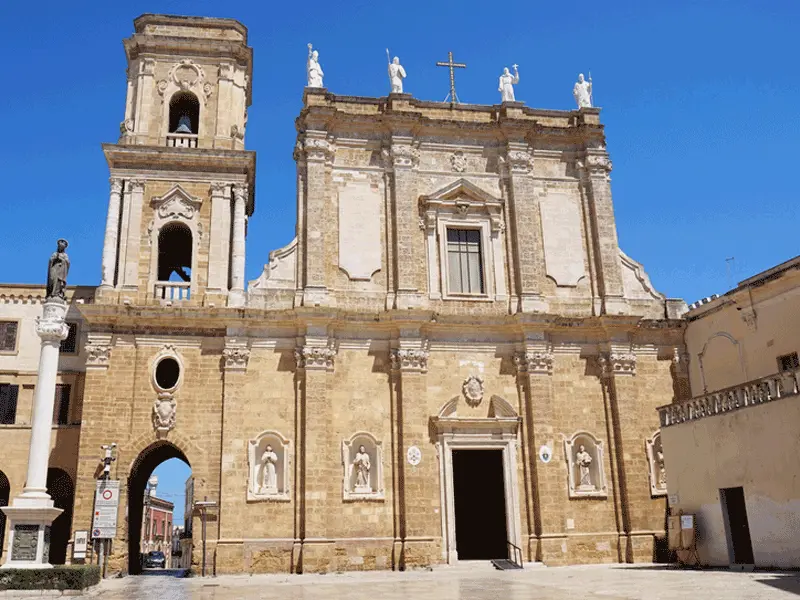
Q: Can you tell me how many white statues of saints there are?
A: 8